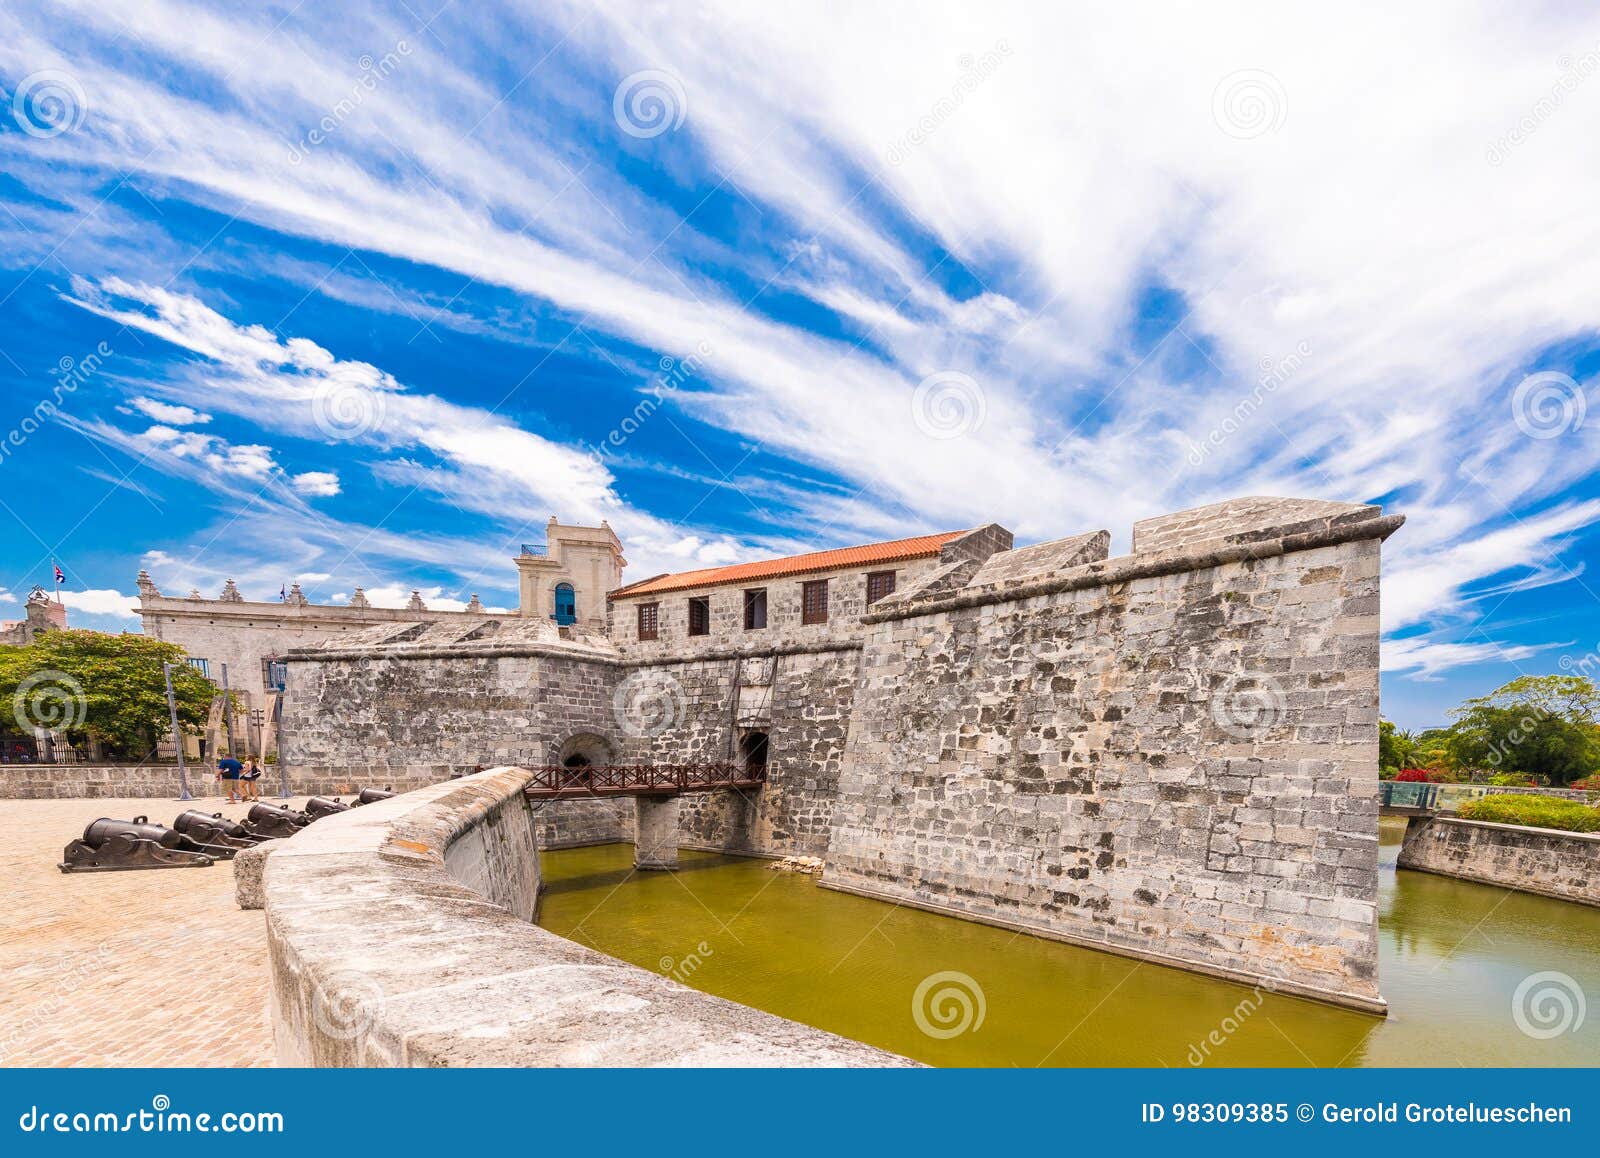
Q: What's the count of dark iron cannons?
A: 5